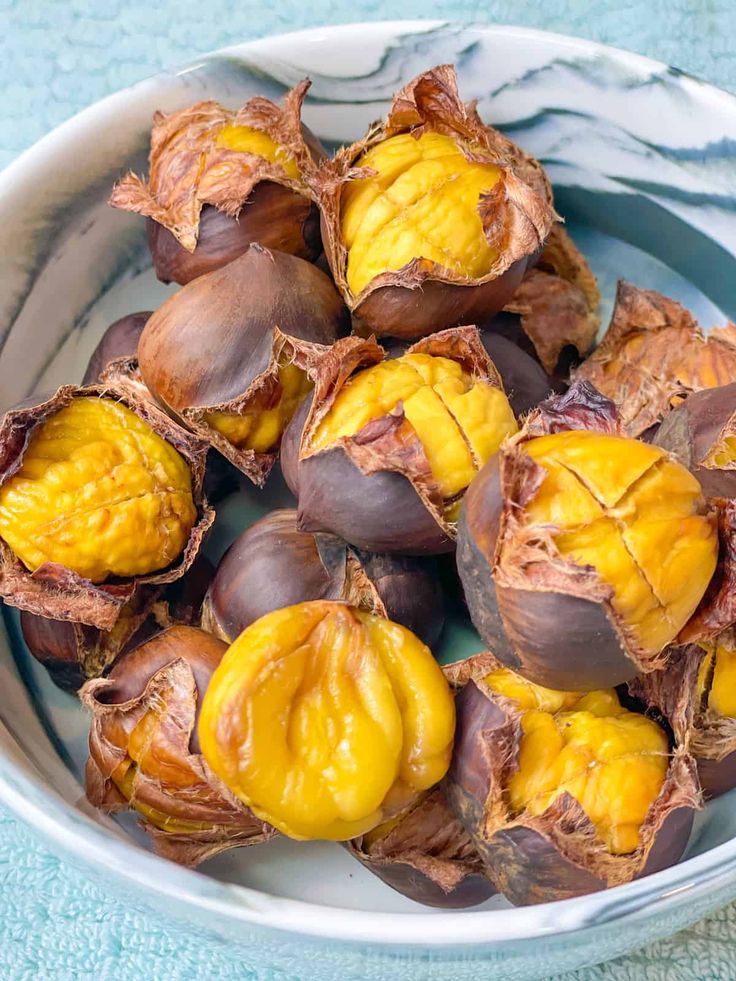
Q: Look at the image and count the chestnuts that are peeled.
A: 1